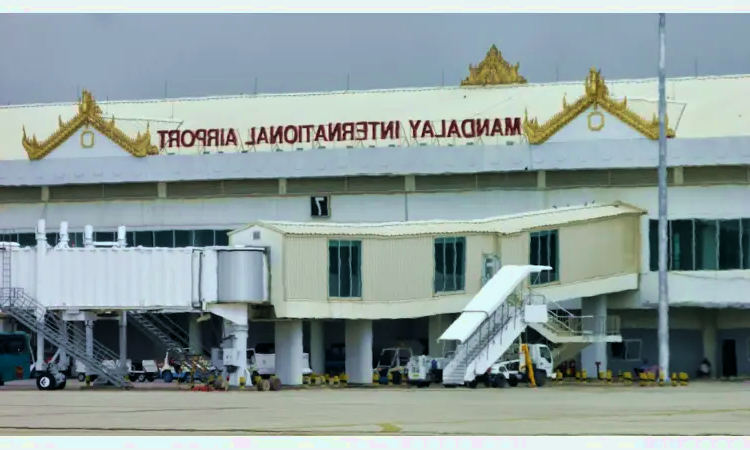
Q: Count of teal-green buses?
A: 1